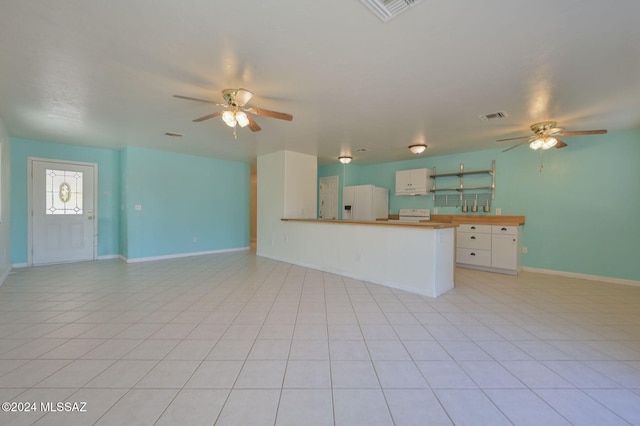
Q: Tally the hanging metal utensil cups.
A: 3